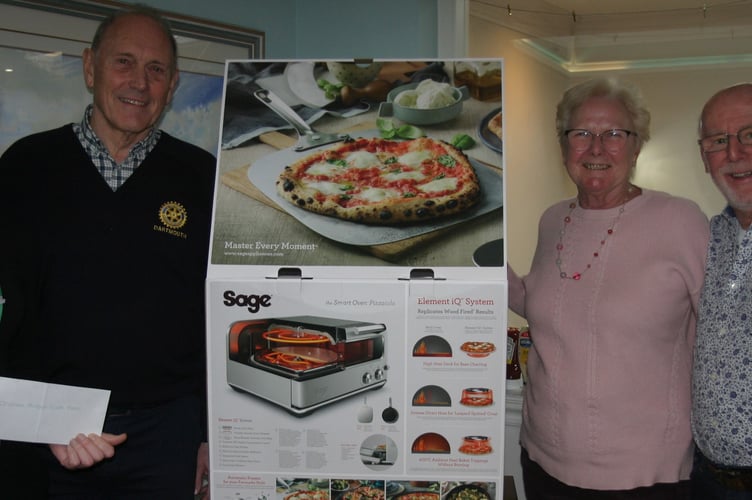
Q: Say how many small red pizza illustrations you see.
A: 3